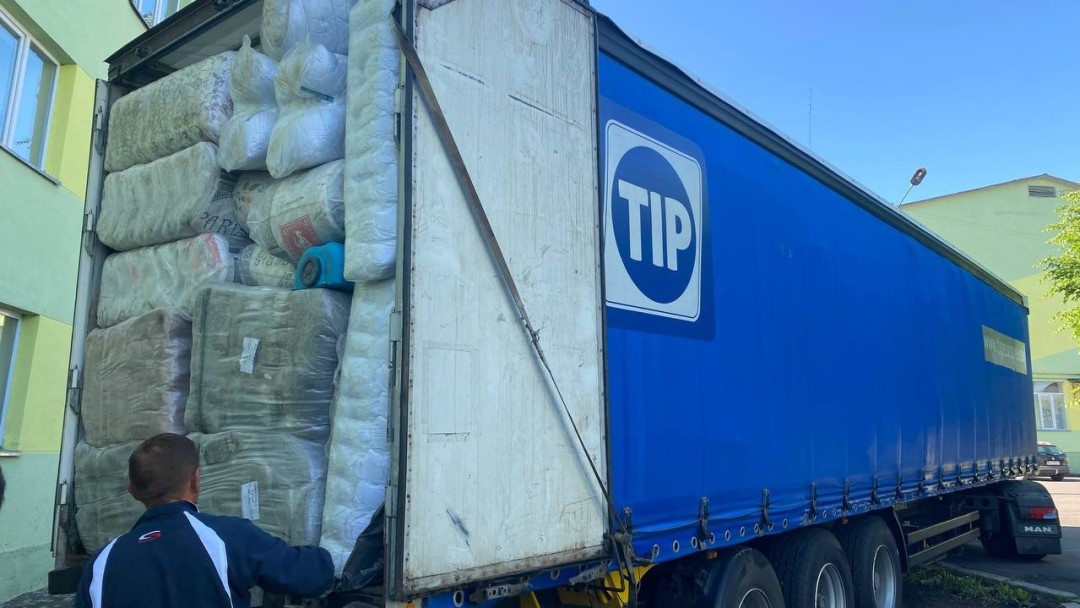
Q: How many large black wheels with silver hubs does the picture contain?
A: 3